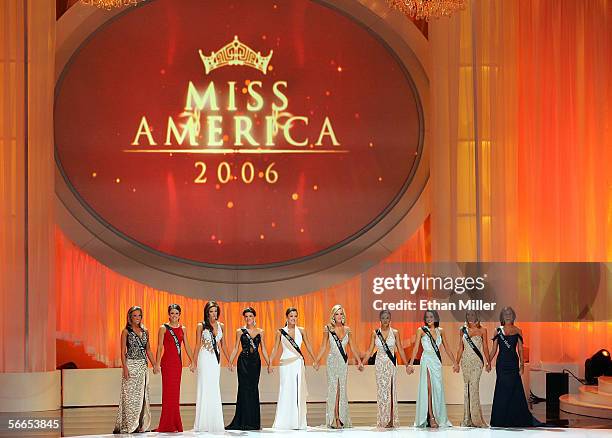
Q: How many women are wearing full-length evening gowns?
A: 10